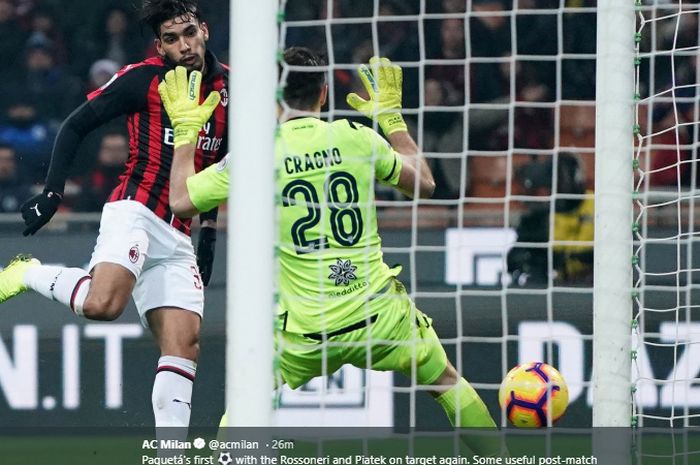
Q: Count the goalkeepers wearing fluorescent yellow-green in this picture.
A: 1